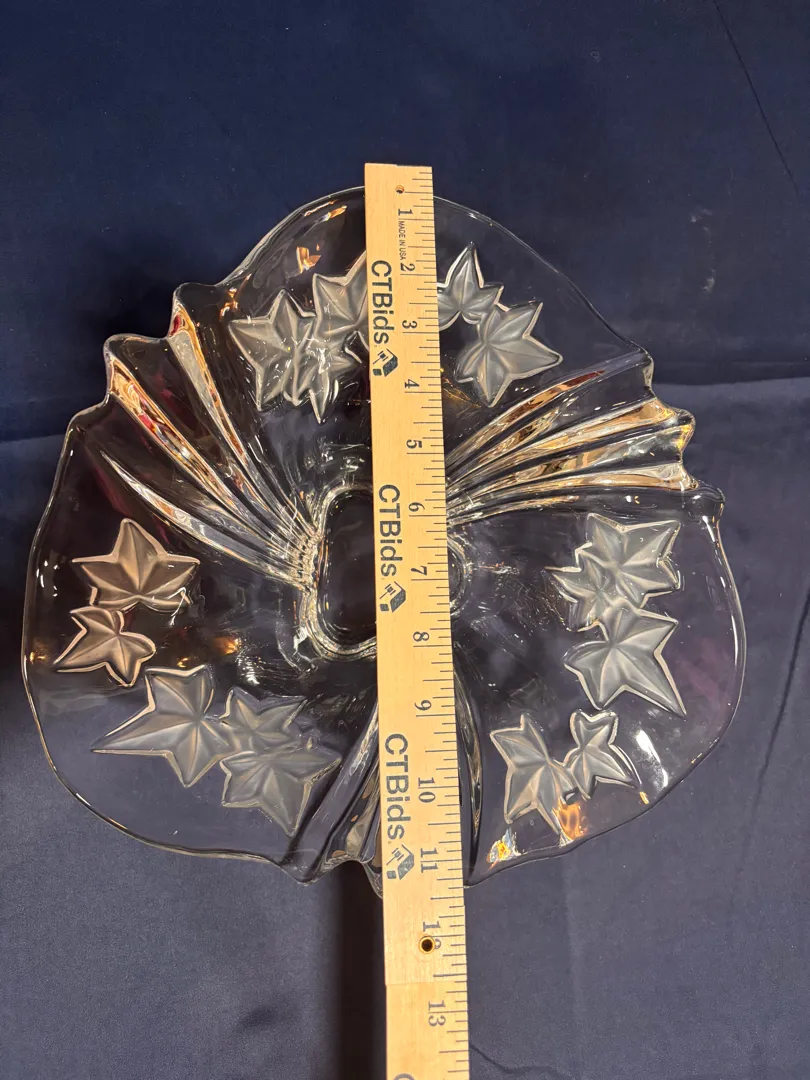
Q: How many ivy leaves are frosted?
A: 15